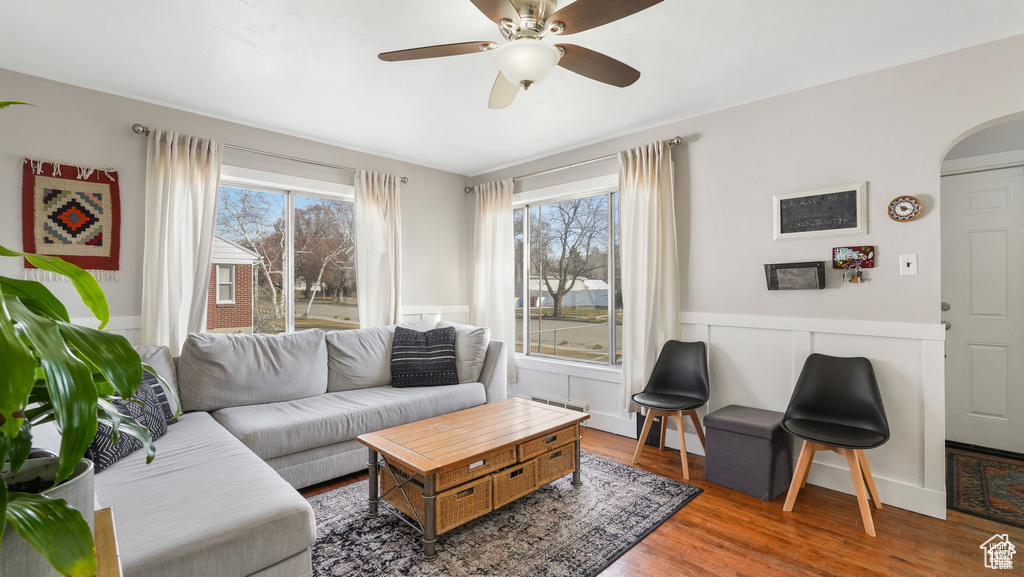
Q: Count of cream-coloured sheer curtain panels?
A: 4